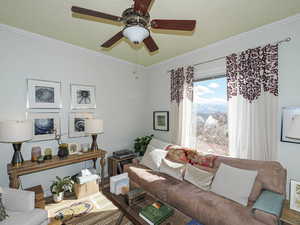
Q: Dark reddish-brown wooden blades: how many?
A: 5